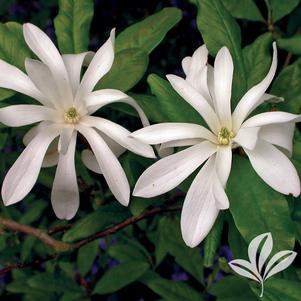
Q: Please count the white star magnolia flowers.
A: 2